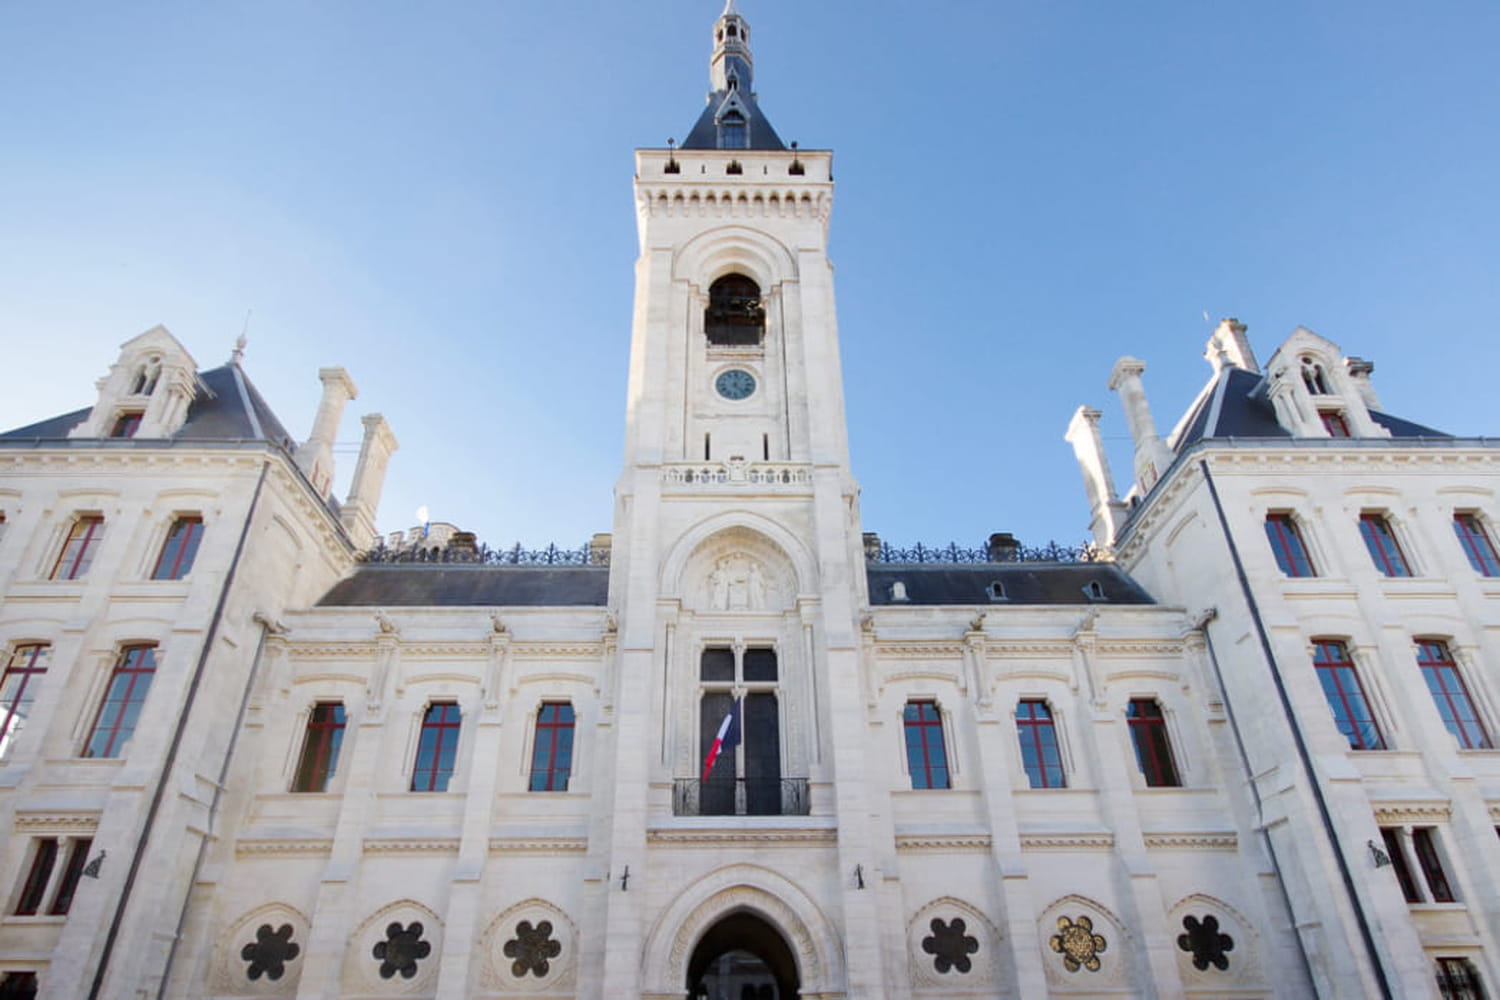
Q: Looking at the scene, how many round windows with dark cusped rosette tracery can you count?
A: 6